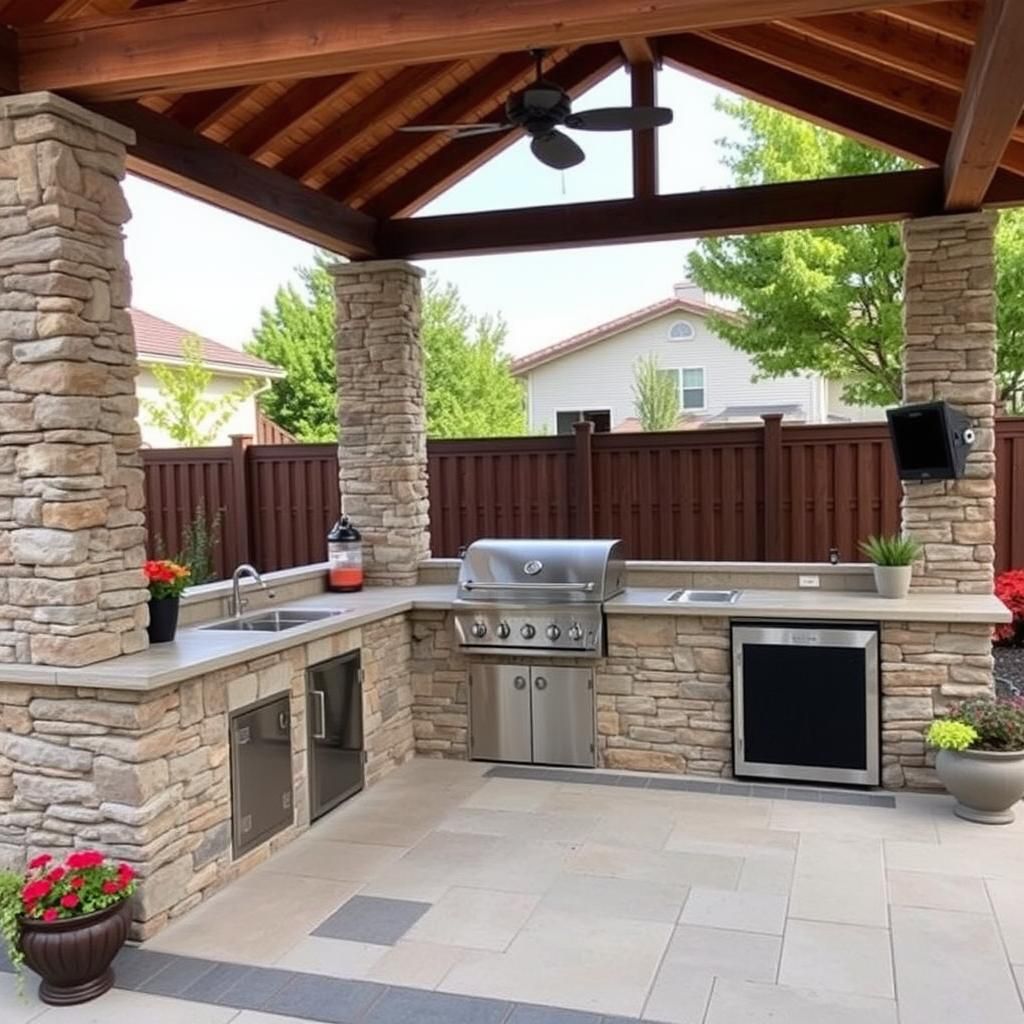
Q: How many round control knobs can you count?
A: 5